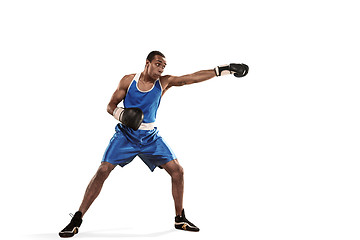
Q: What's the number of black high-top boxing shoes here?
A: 2